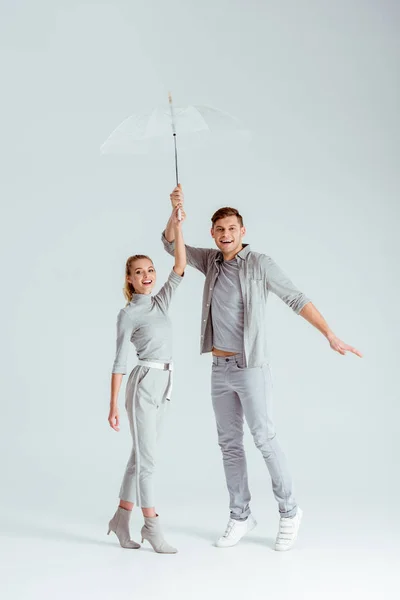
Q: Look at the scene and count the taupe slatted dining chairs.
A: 0